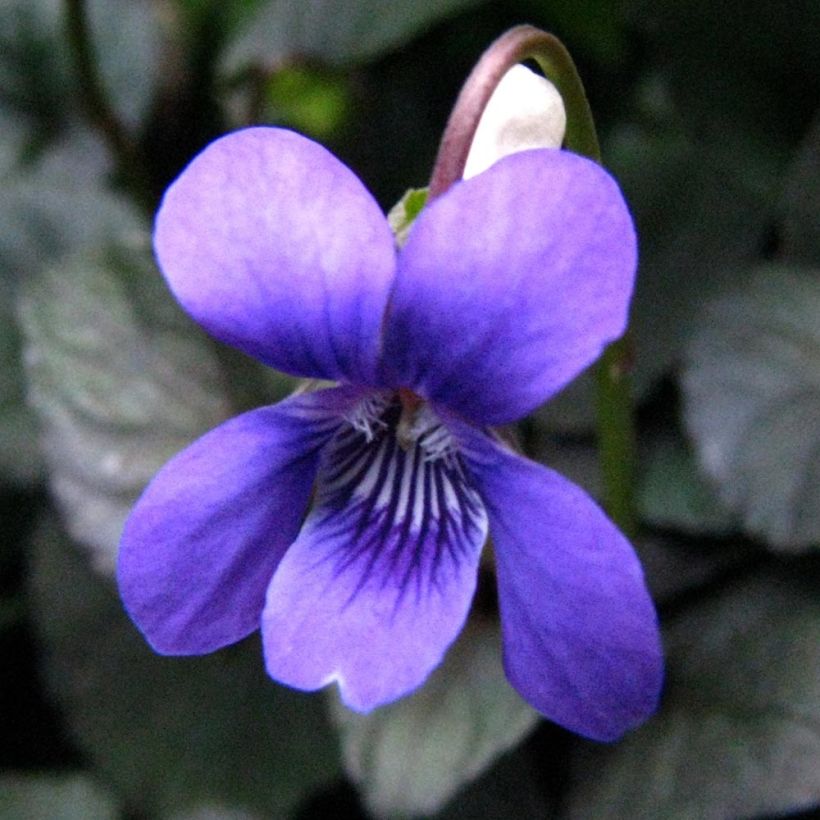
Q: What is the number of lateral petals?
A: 2